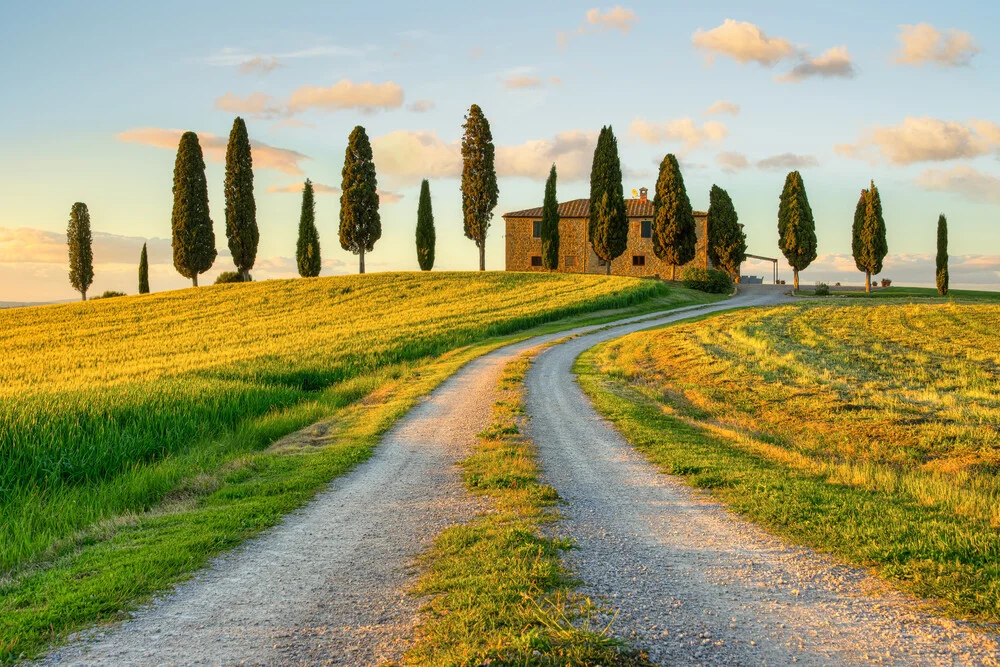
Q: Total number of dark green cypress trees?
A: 15